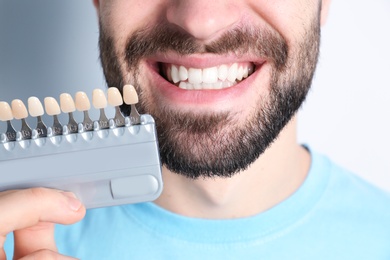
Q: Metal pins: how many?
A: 9